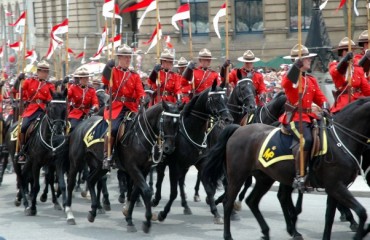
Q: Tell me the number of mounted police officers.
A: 10